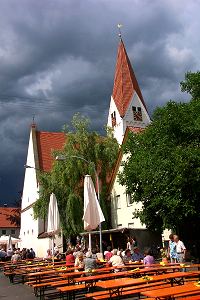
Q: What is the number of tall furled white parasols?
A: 2